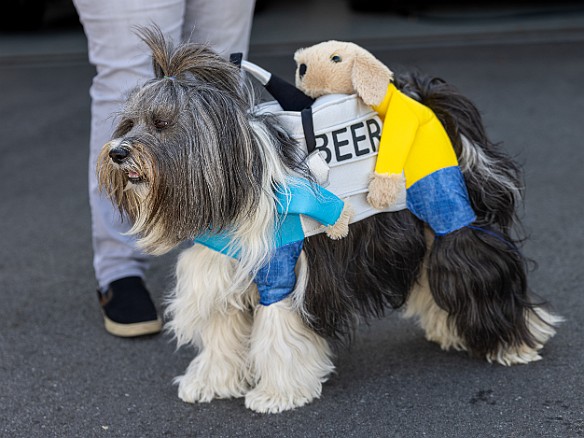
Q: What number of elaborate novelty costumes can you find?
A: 1